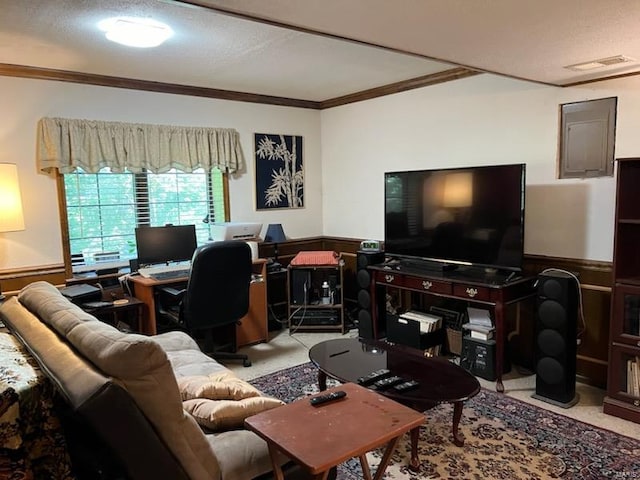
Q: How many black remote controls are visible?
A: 4